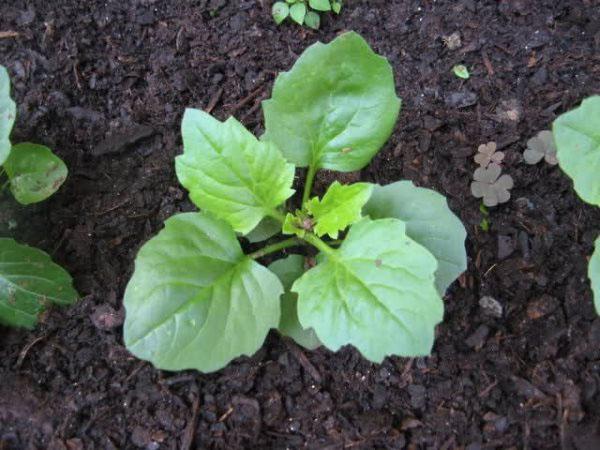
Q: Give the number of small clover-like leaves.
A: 3